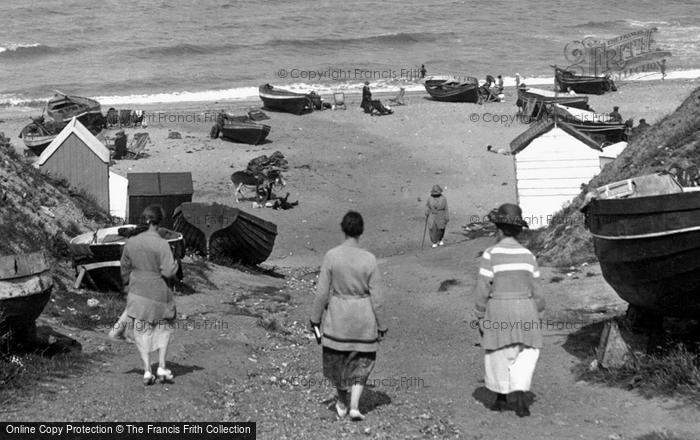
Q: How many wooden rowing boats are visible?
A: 12